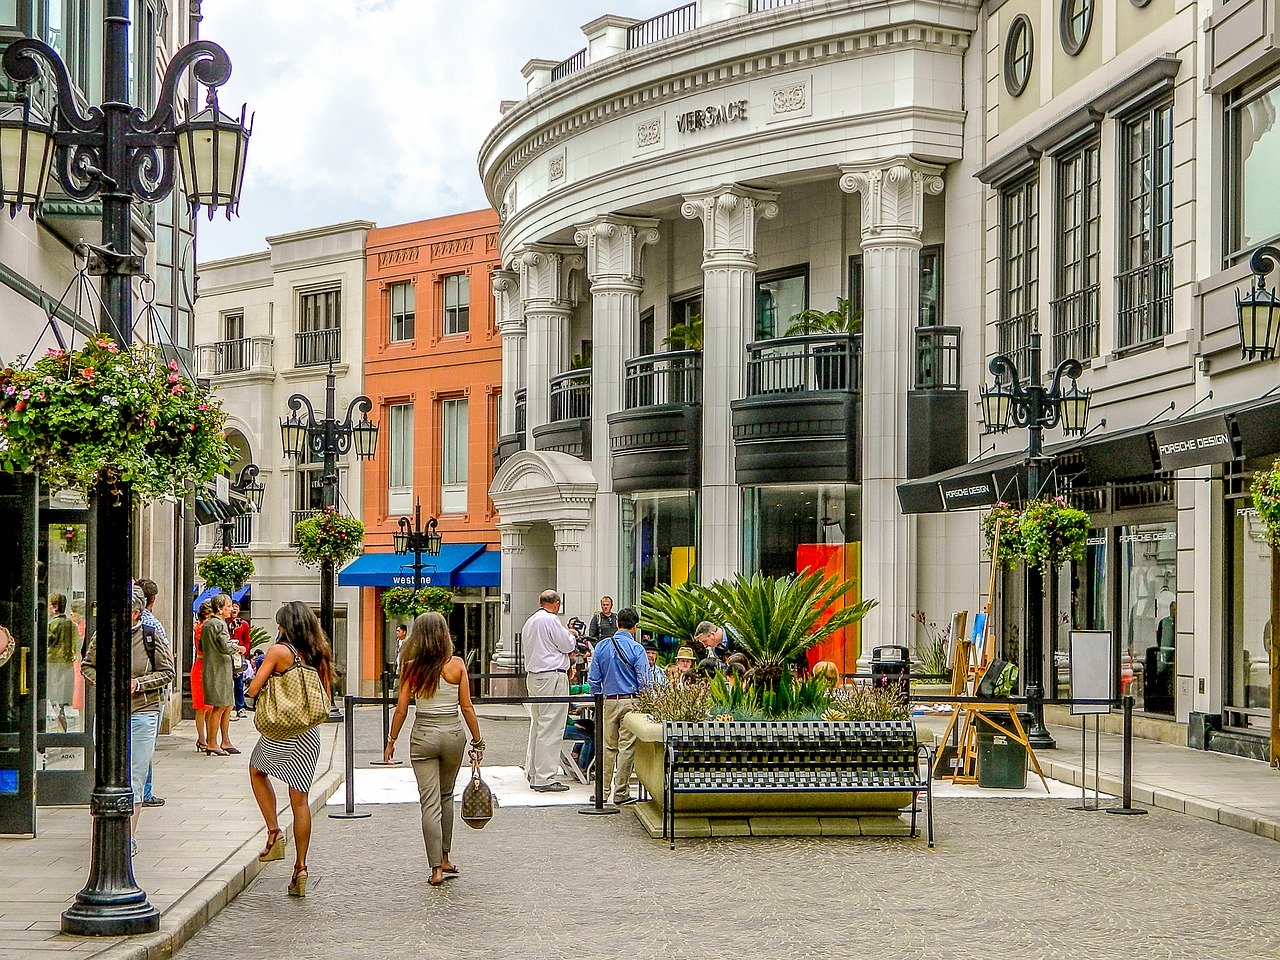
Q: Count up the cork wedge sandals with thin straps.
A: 2